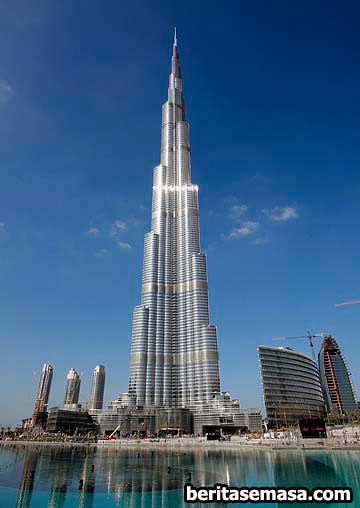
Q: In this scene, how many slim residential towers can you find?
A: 3